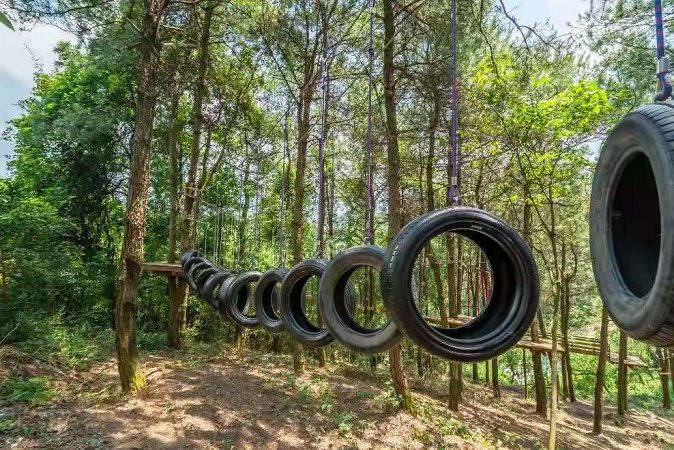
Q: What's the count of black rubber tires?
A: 11